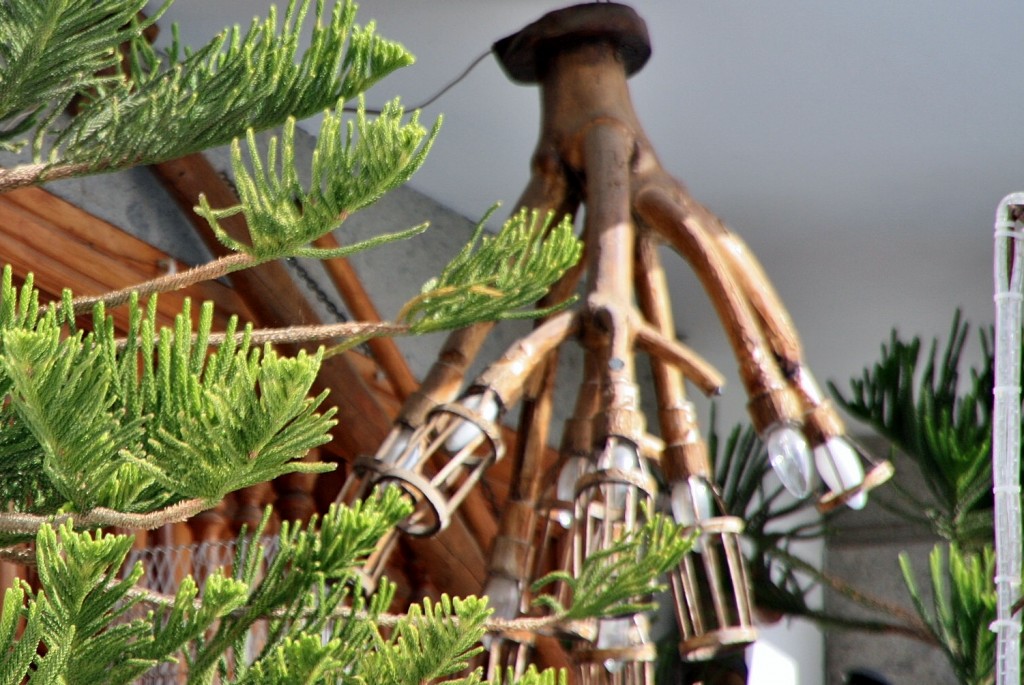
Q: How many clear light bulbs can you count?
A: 1